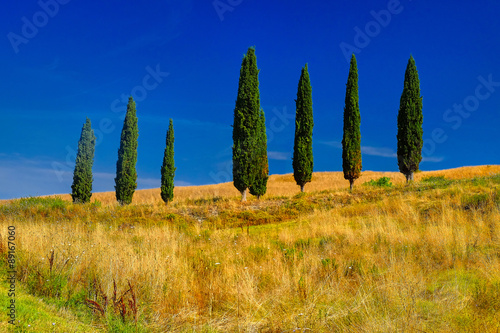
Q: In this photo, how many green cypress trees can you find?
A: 8